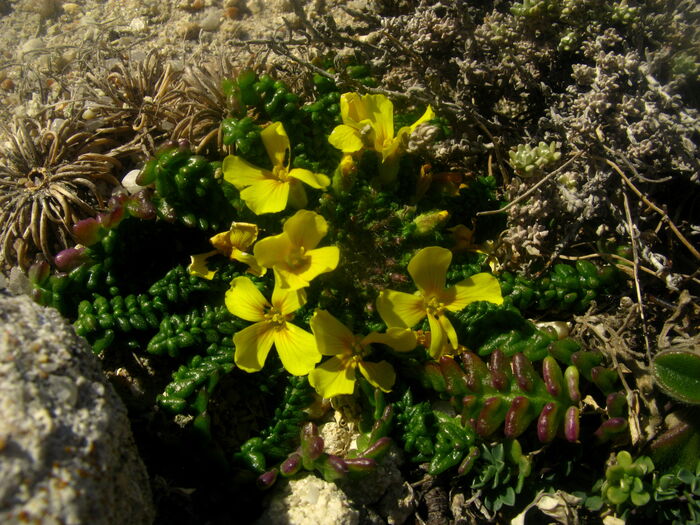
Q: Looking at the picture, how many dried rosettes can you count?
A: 3